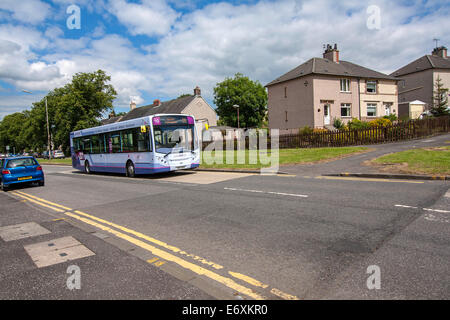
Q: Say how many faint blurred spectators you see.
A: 0